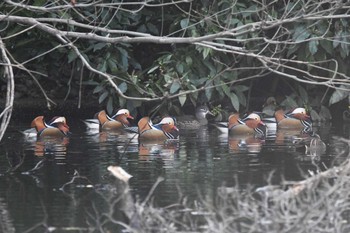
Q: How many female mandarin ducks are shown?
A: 1